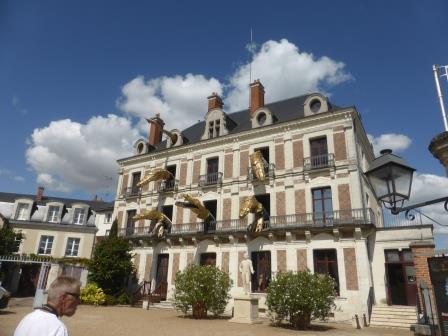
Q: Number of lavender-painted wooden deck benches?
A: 0